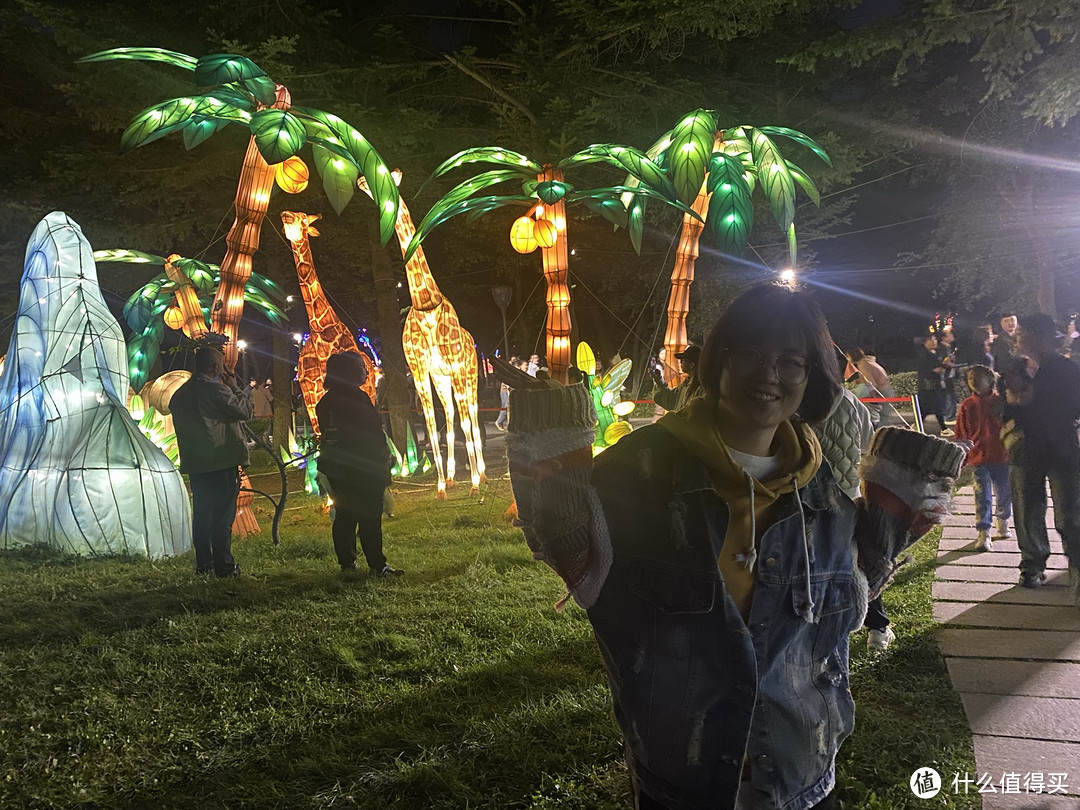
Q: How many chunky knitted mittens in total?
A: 2